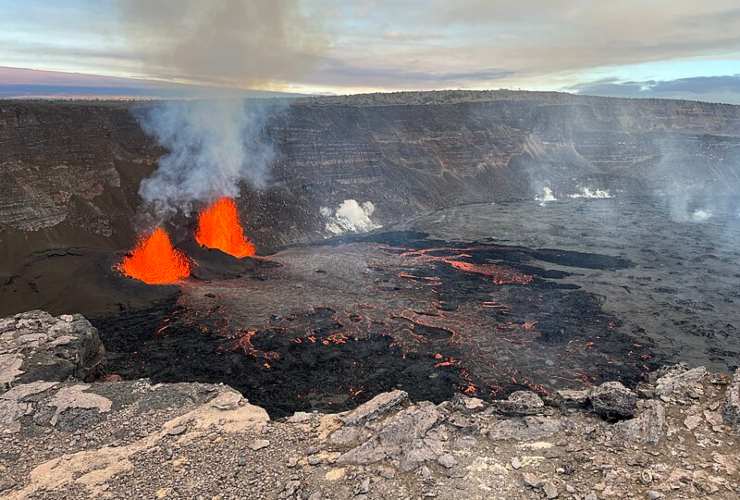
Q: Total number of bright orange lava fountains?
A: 2